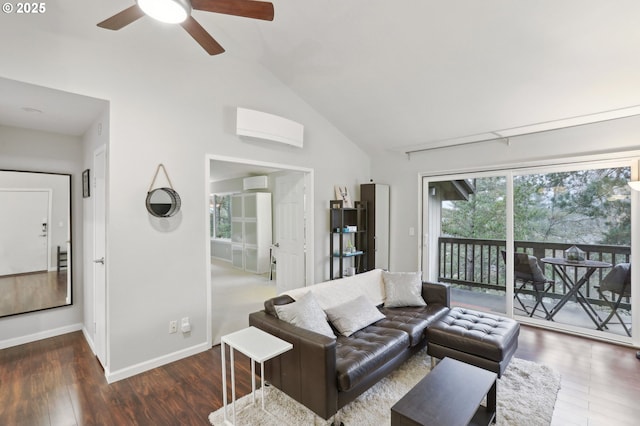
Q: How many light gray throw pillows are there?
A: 3